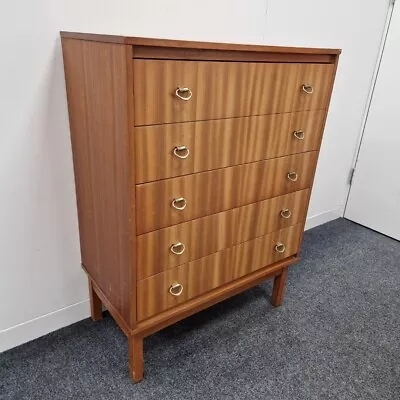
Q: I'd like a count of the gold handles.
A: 10